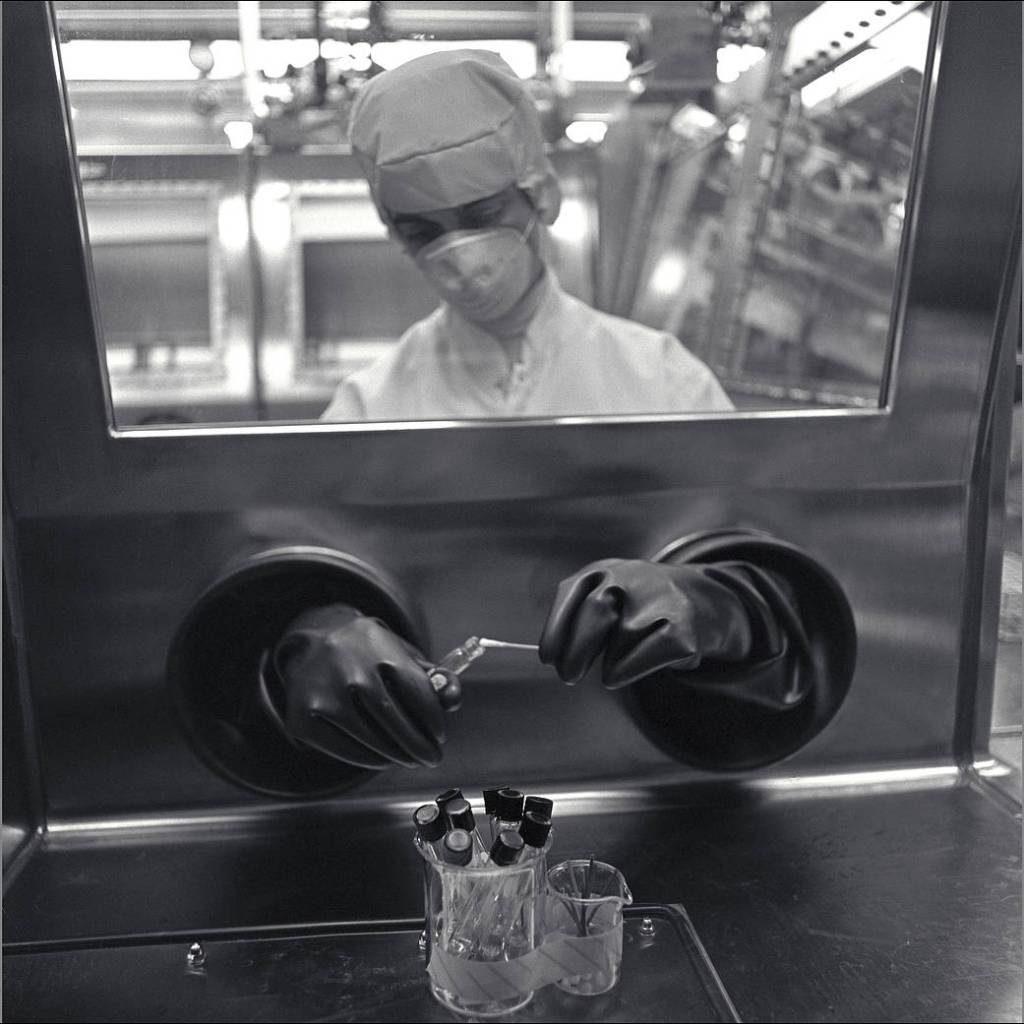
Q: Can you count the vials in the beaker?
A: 9